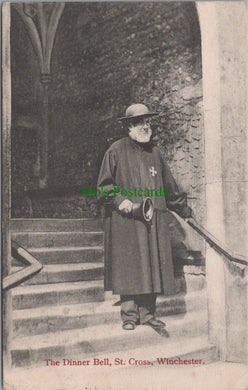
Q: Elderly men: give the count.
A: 1